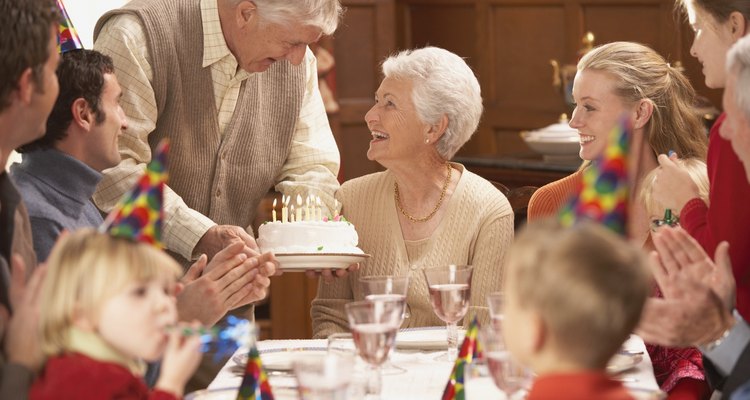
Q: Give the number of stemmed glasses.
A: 5